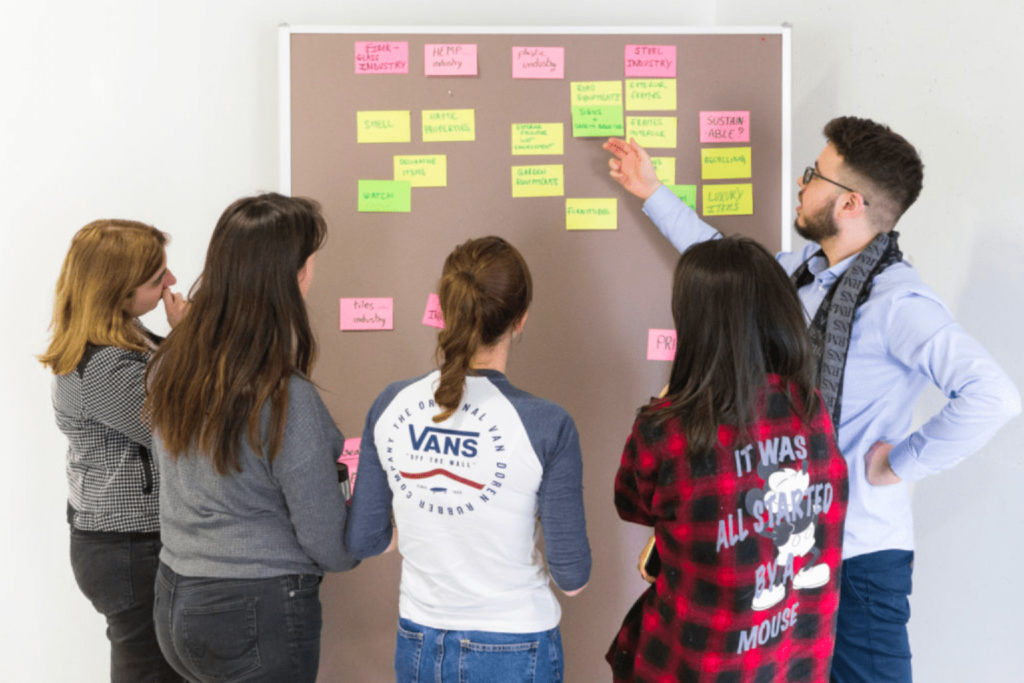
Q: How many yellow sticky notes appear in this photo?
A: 12